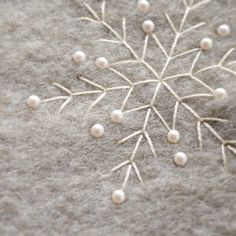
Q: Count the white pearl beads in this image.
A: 13